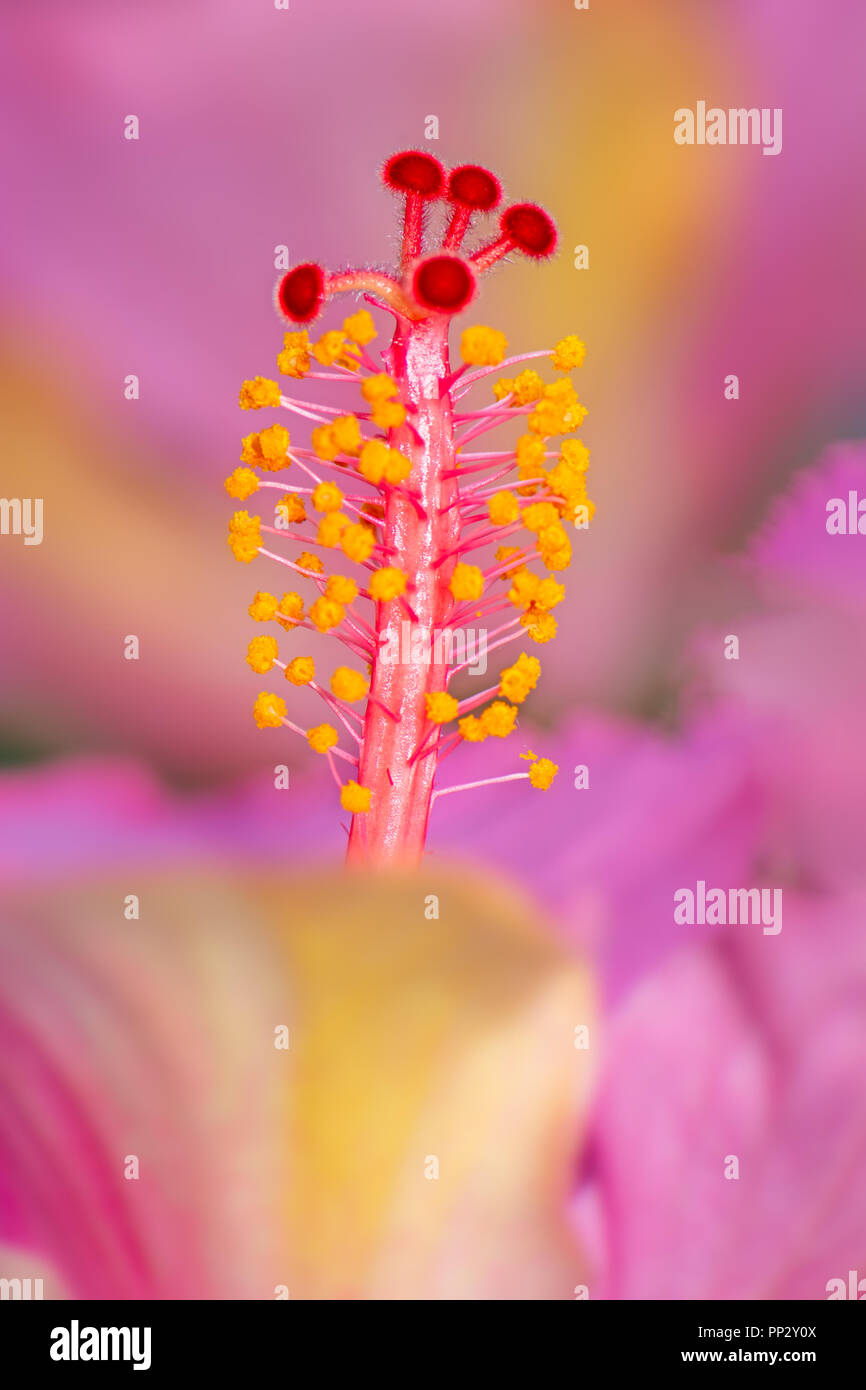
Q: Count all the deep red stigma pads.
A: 5